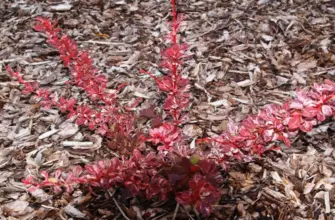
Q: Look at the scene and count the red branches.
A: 5